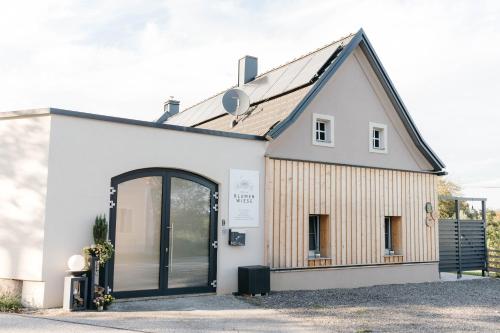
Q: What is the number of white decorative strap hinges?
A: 7